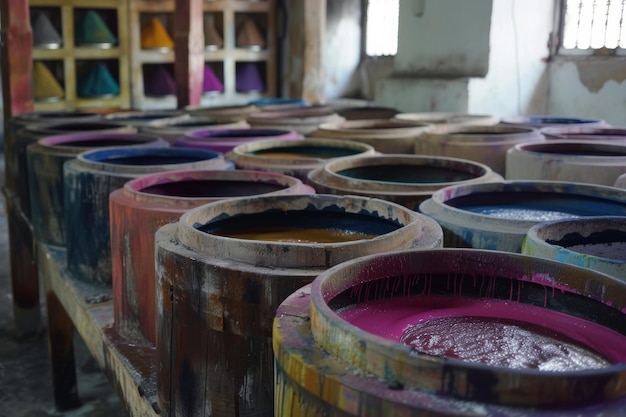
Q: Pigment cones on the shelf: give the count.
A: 10